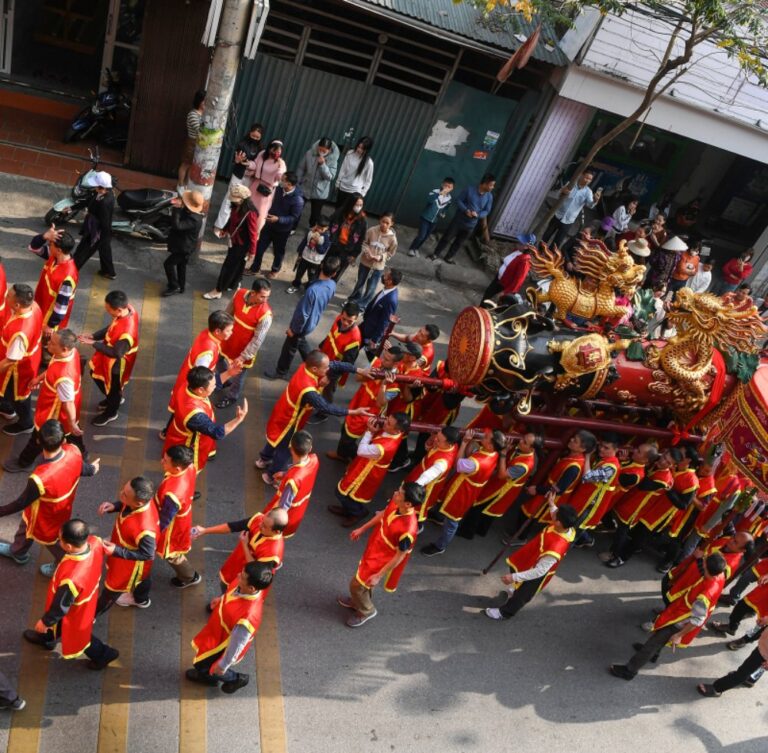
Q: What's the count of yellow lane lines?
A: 4